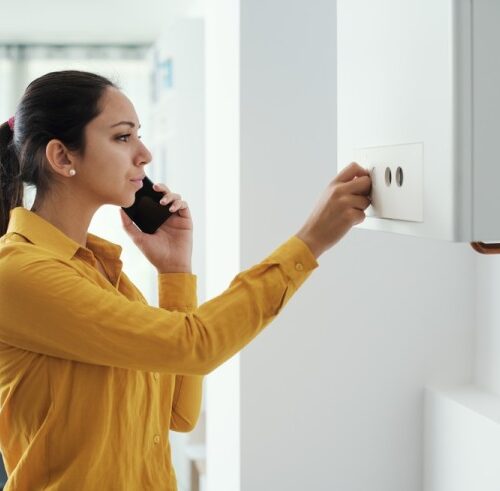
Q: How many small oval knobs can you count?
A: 2